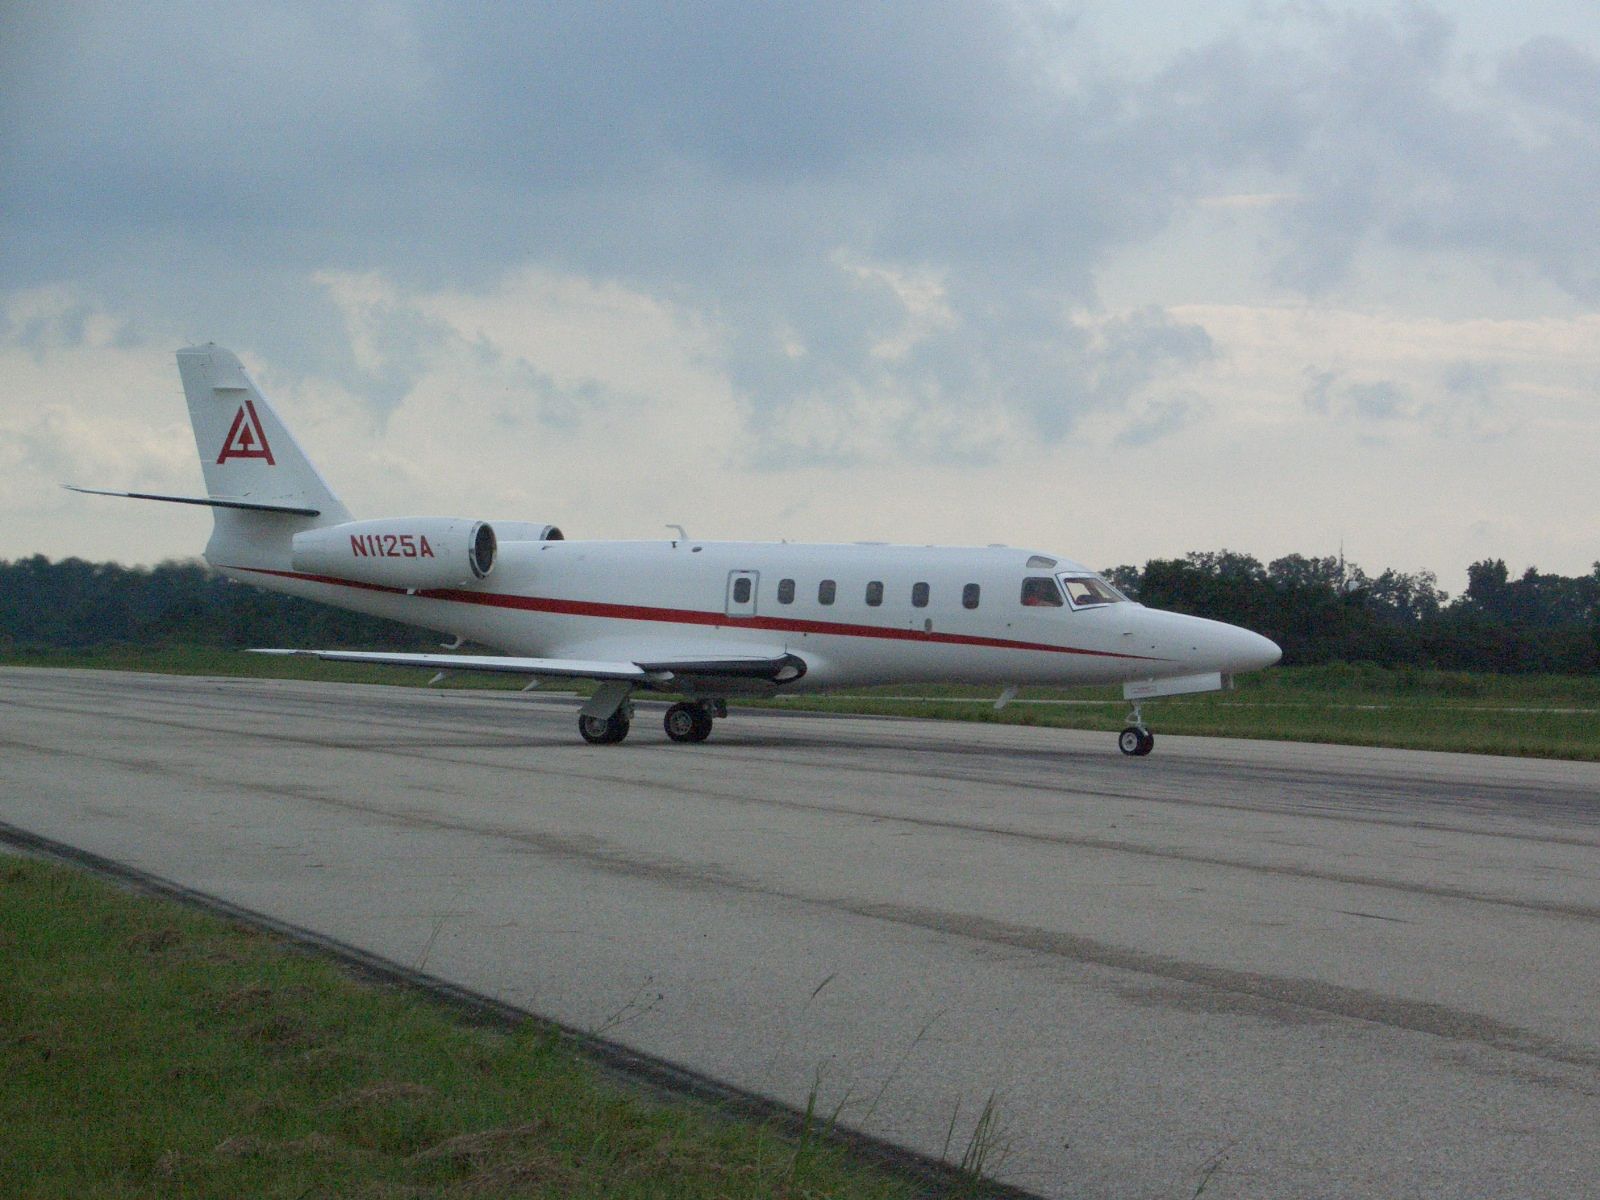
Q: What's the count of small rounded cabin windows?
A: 6